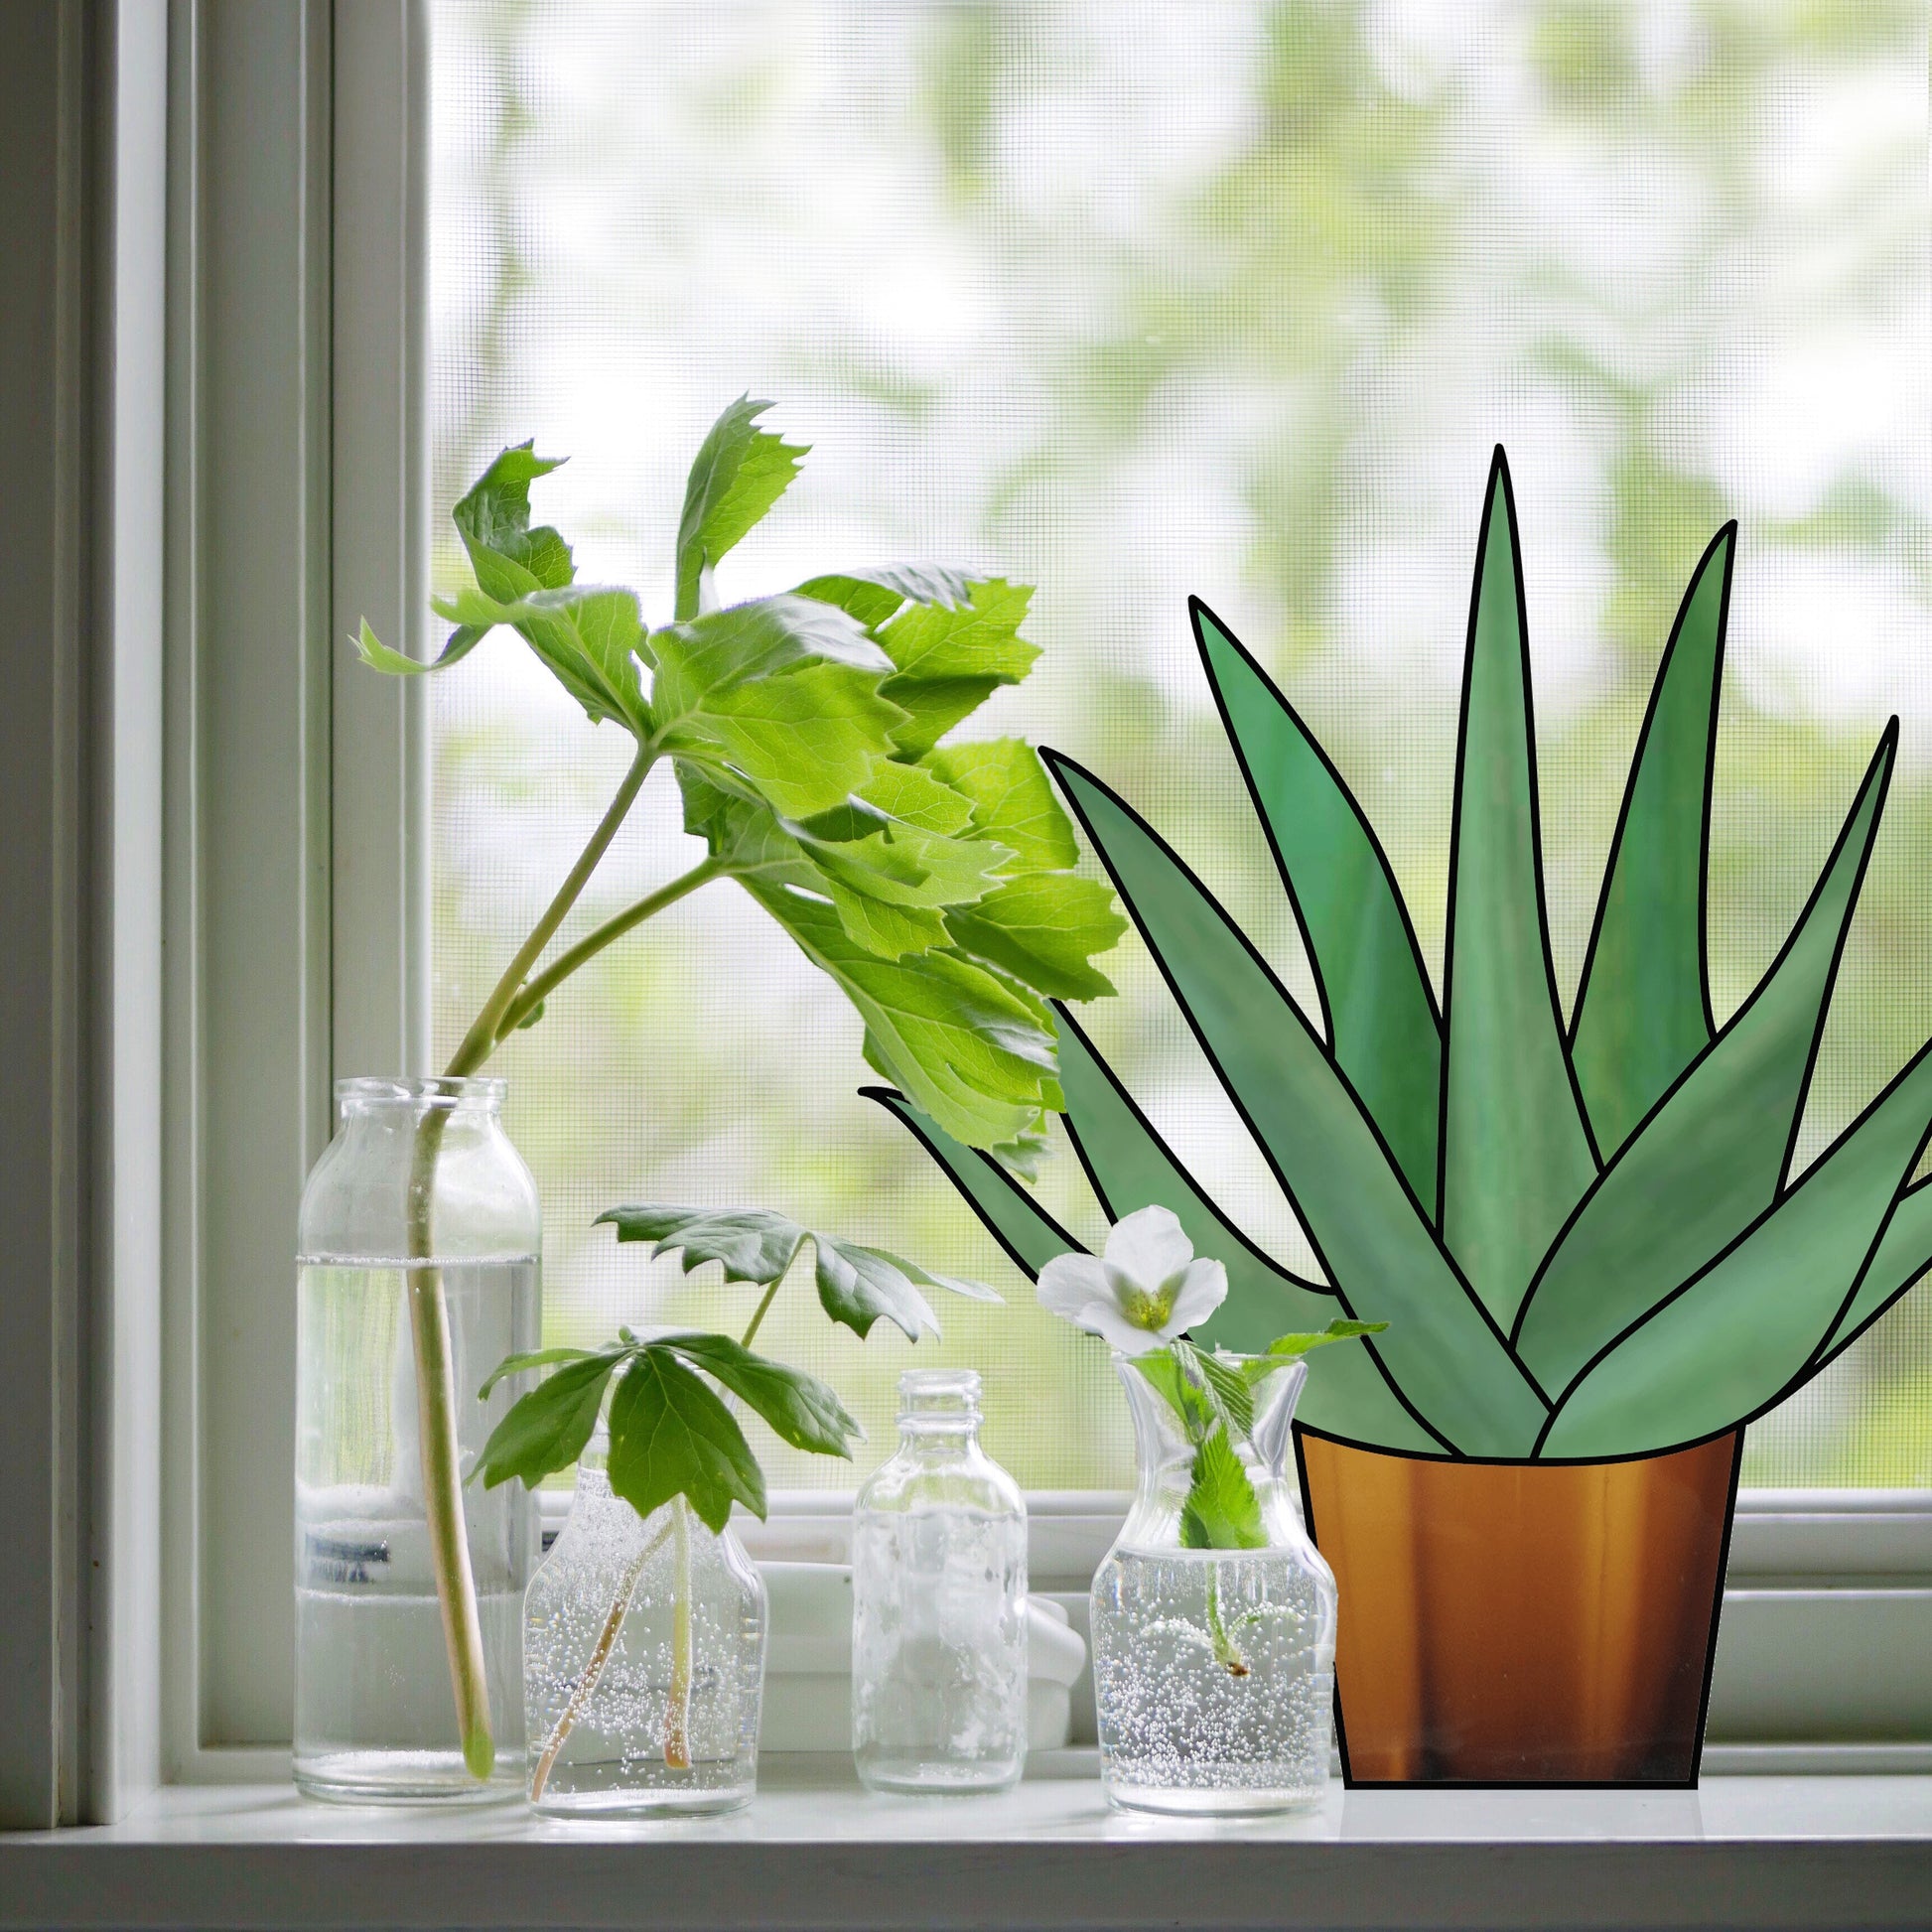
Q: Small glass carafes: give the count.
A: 2